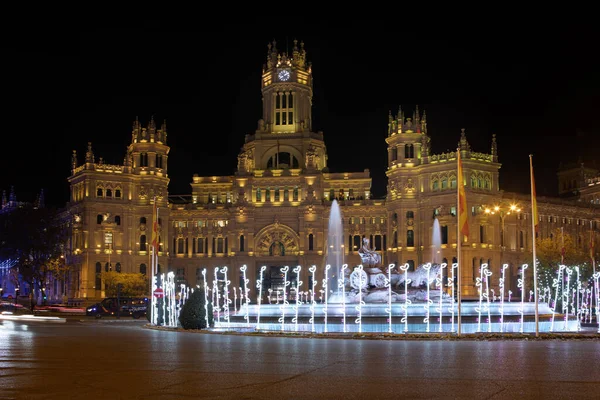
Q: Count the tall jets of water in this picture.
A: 2